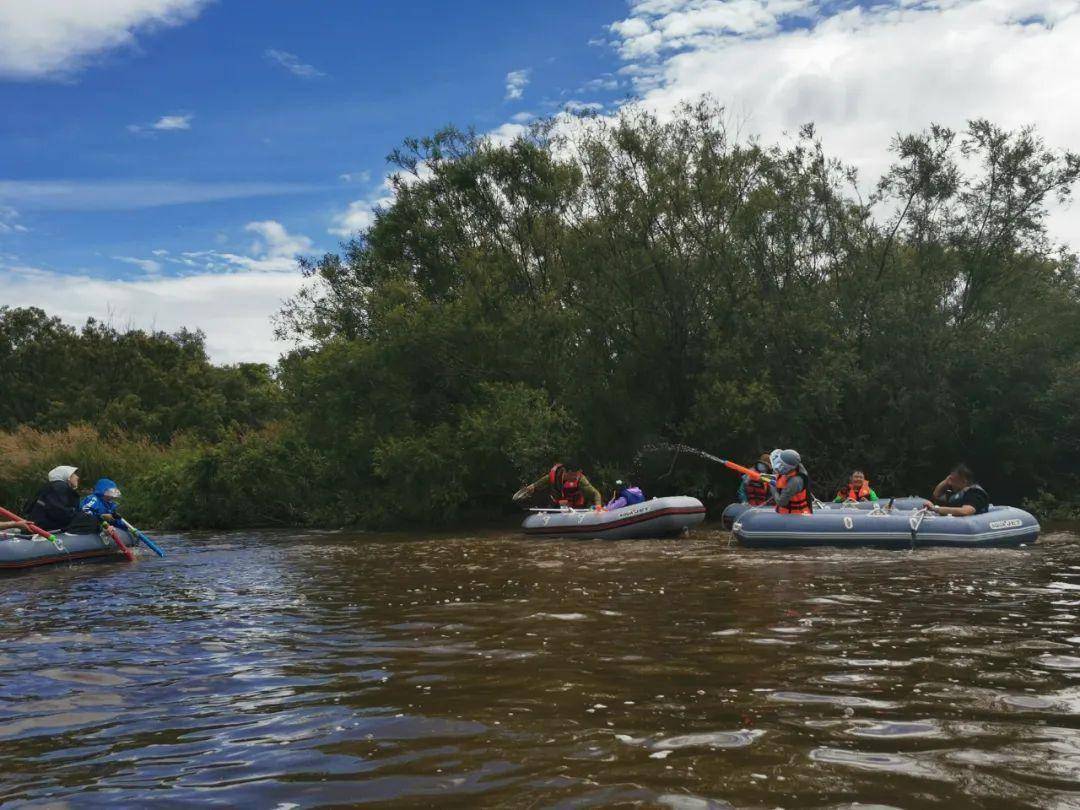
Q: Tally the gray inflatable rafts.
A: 4